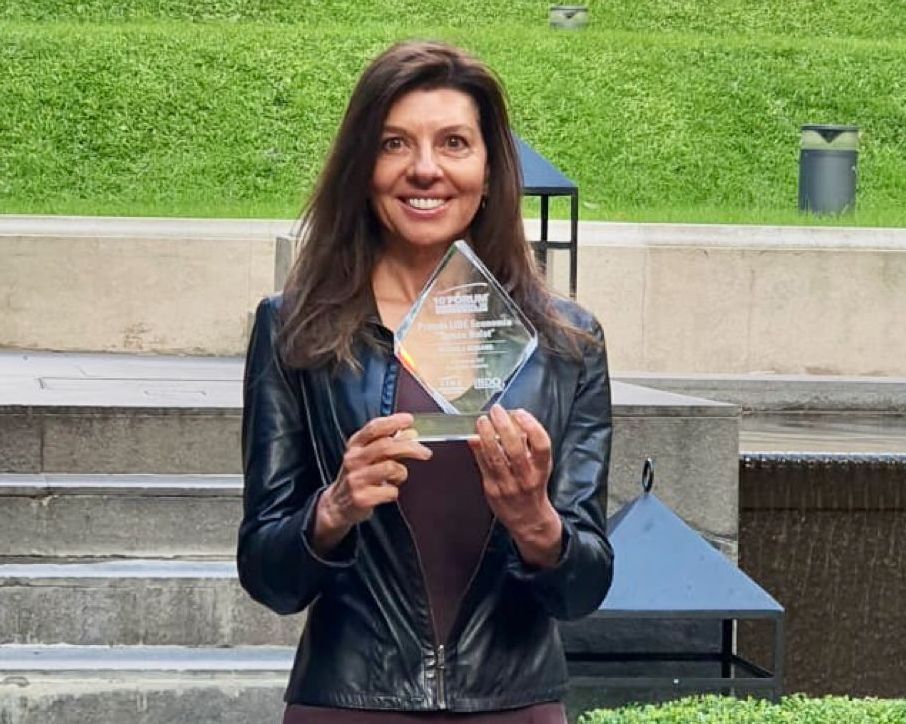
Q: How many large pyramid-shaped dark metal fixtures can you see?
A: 2